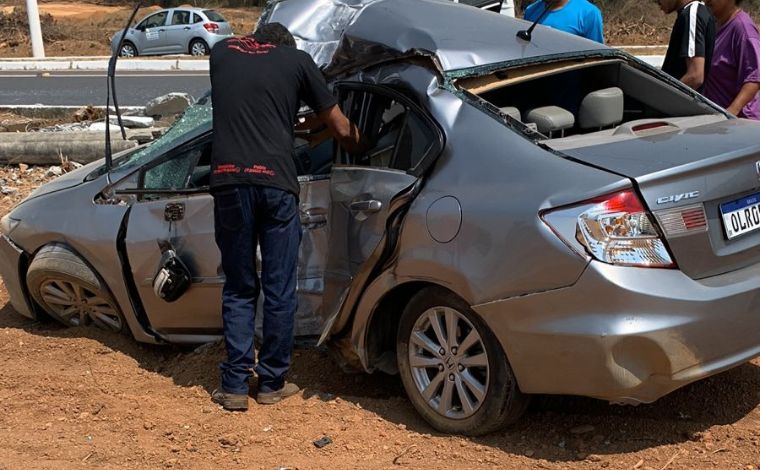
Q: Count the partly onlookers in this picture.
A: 3